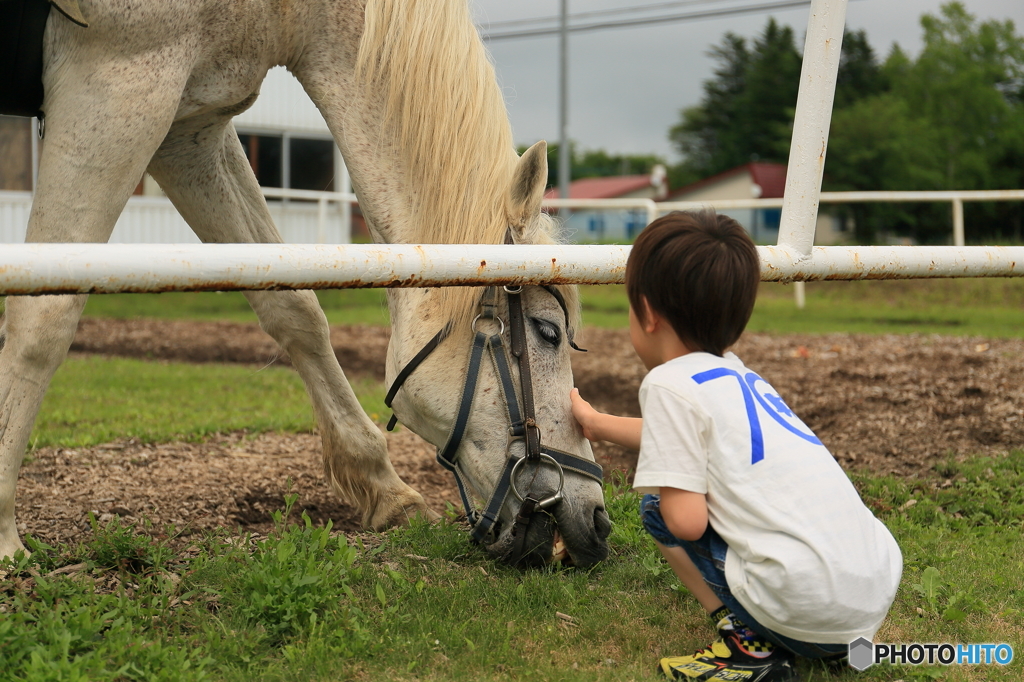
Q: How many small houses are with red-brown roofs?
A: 2